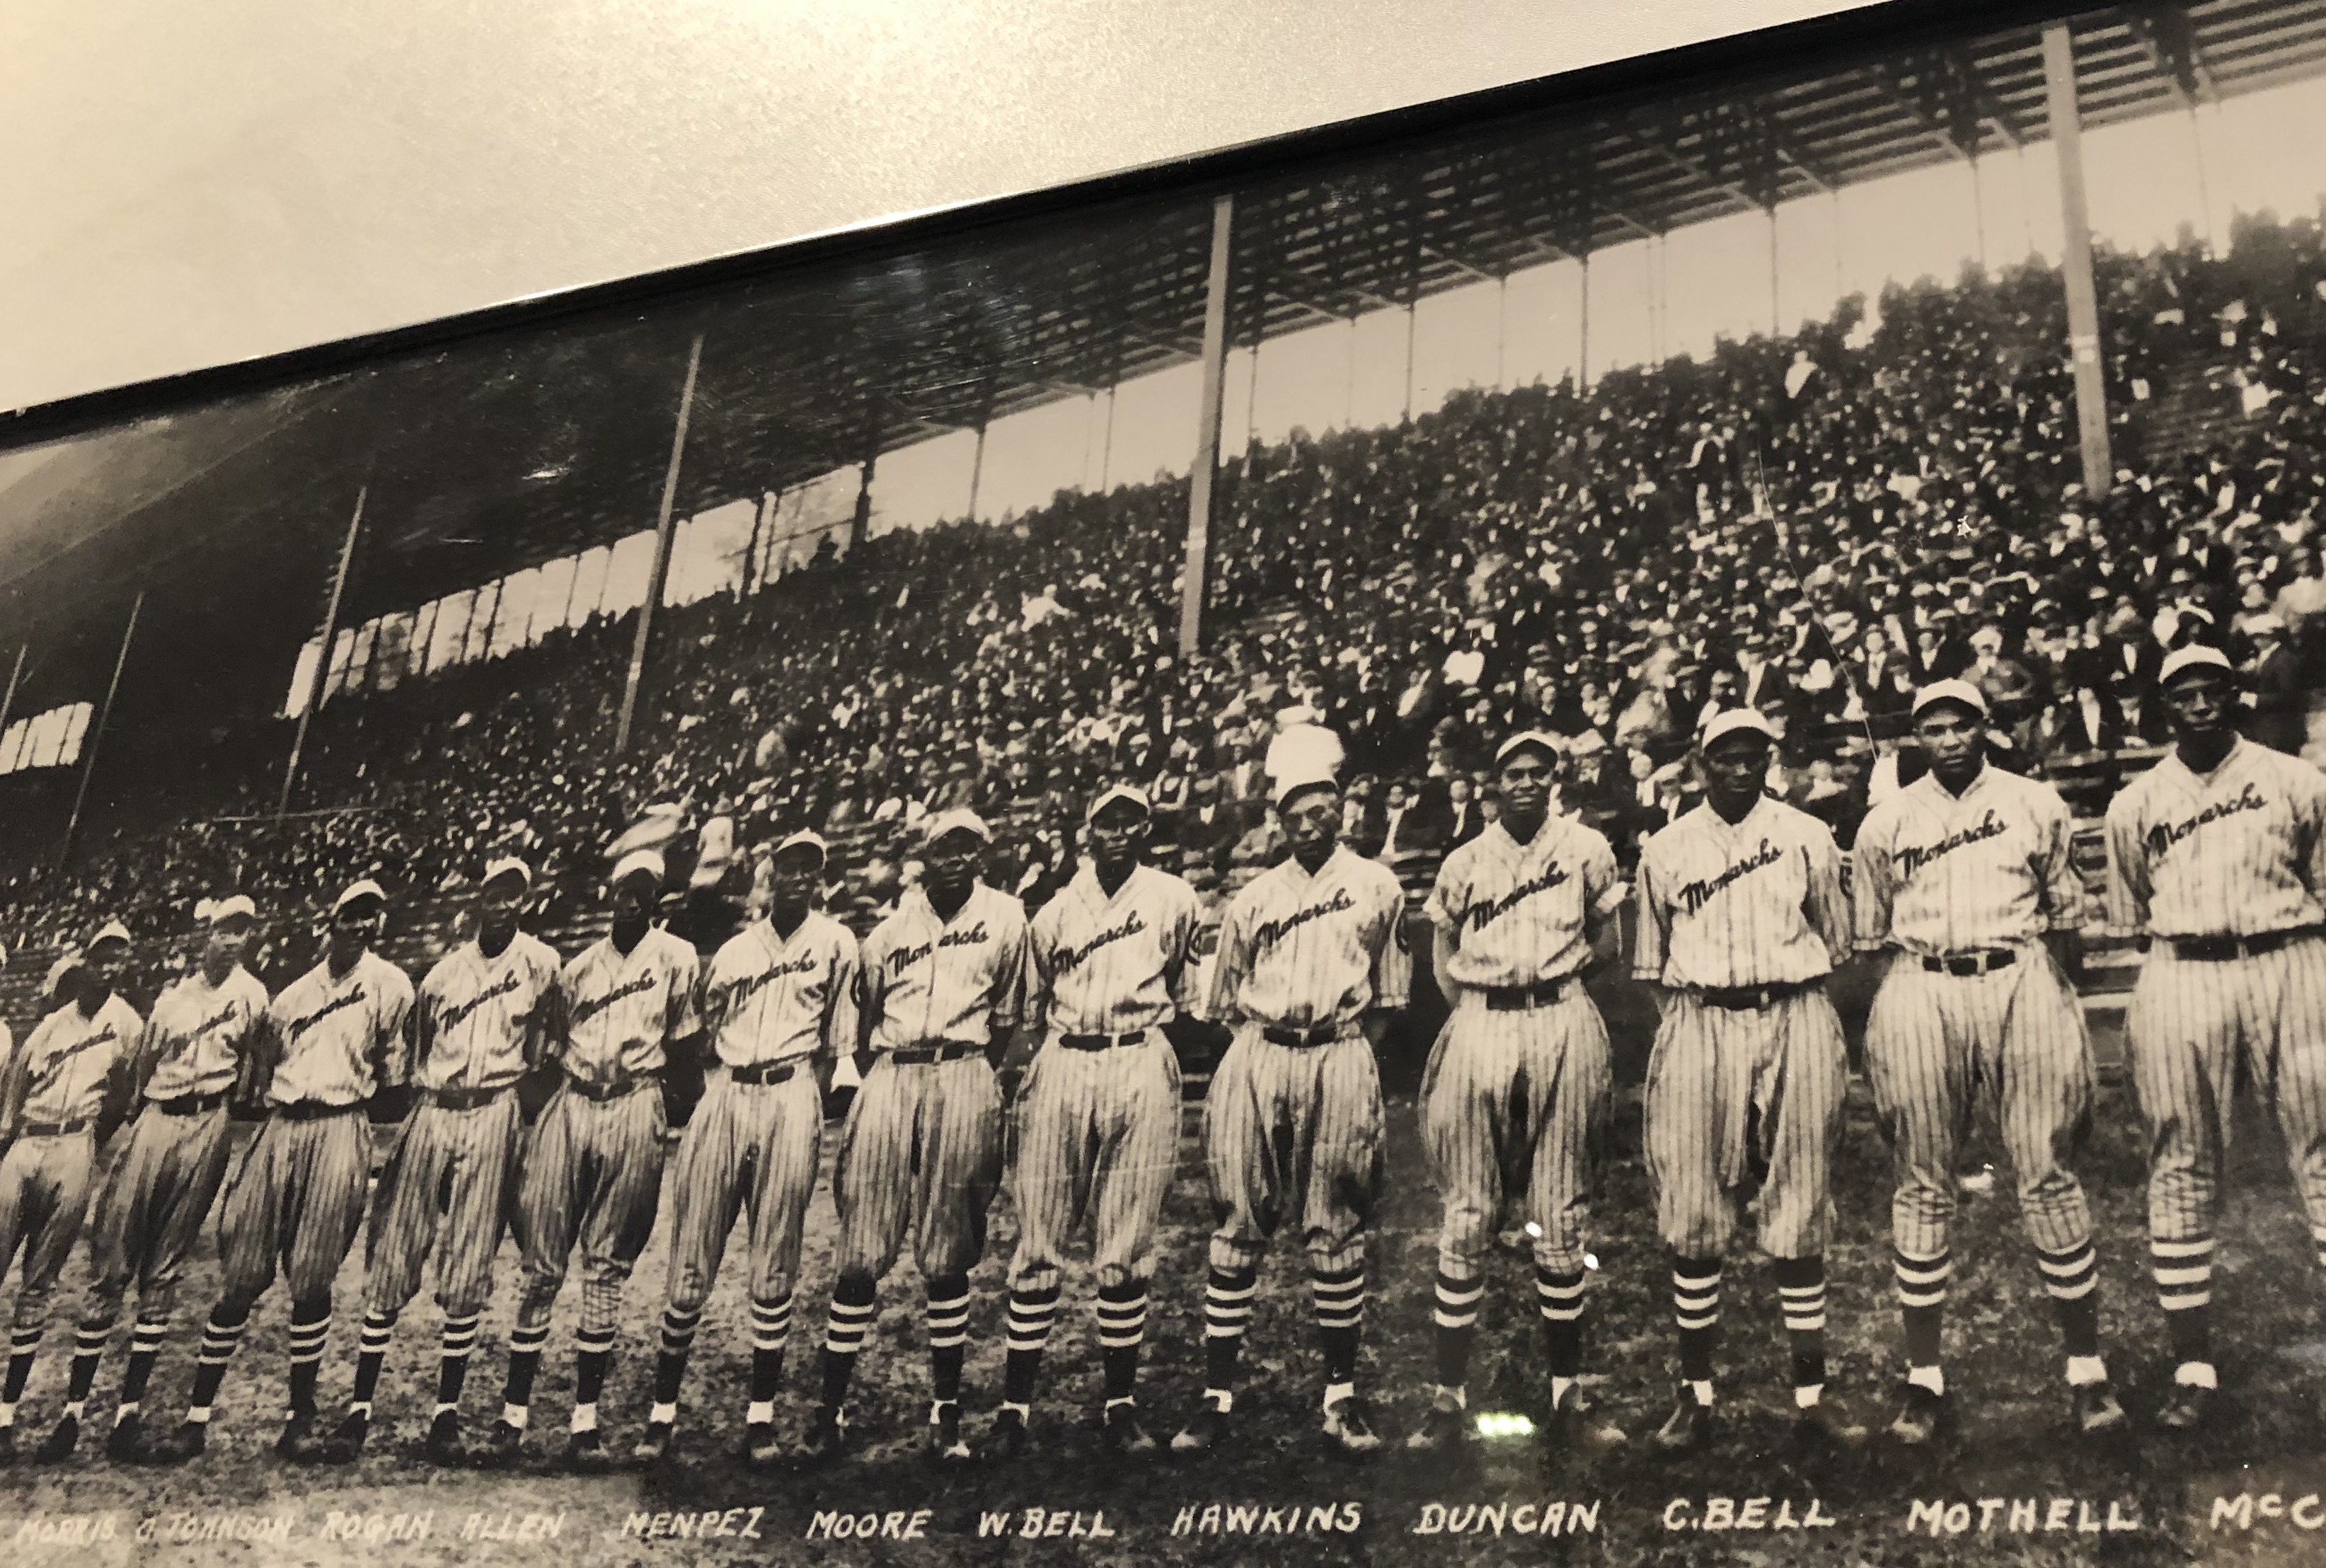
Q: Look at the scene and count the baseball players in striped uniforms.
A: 13